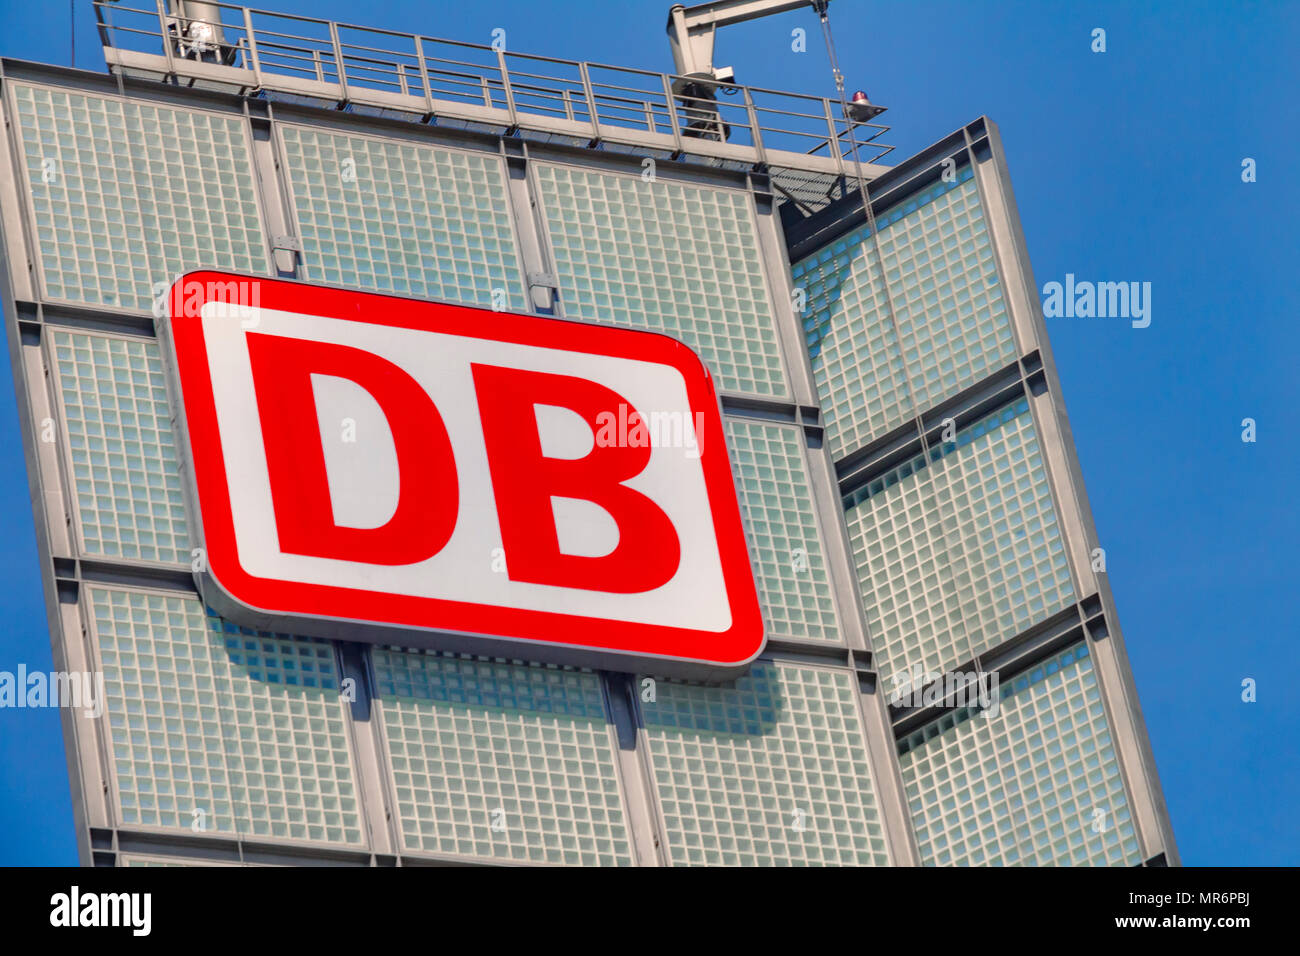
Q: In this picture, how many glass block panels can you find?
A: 11